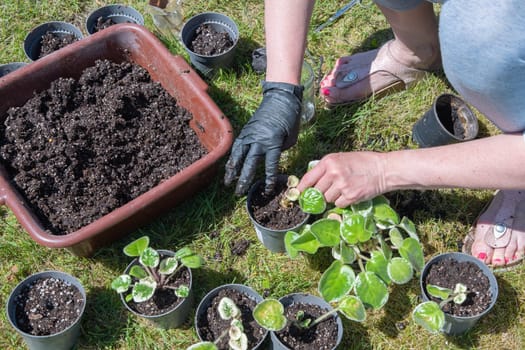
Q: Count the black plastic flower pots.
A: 11